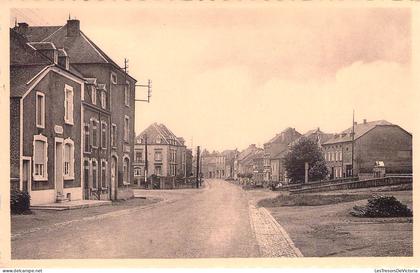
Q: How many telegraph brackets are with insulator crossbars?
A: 2